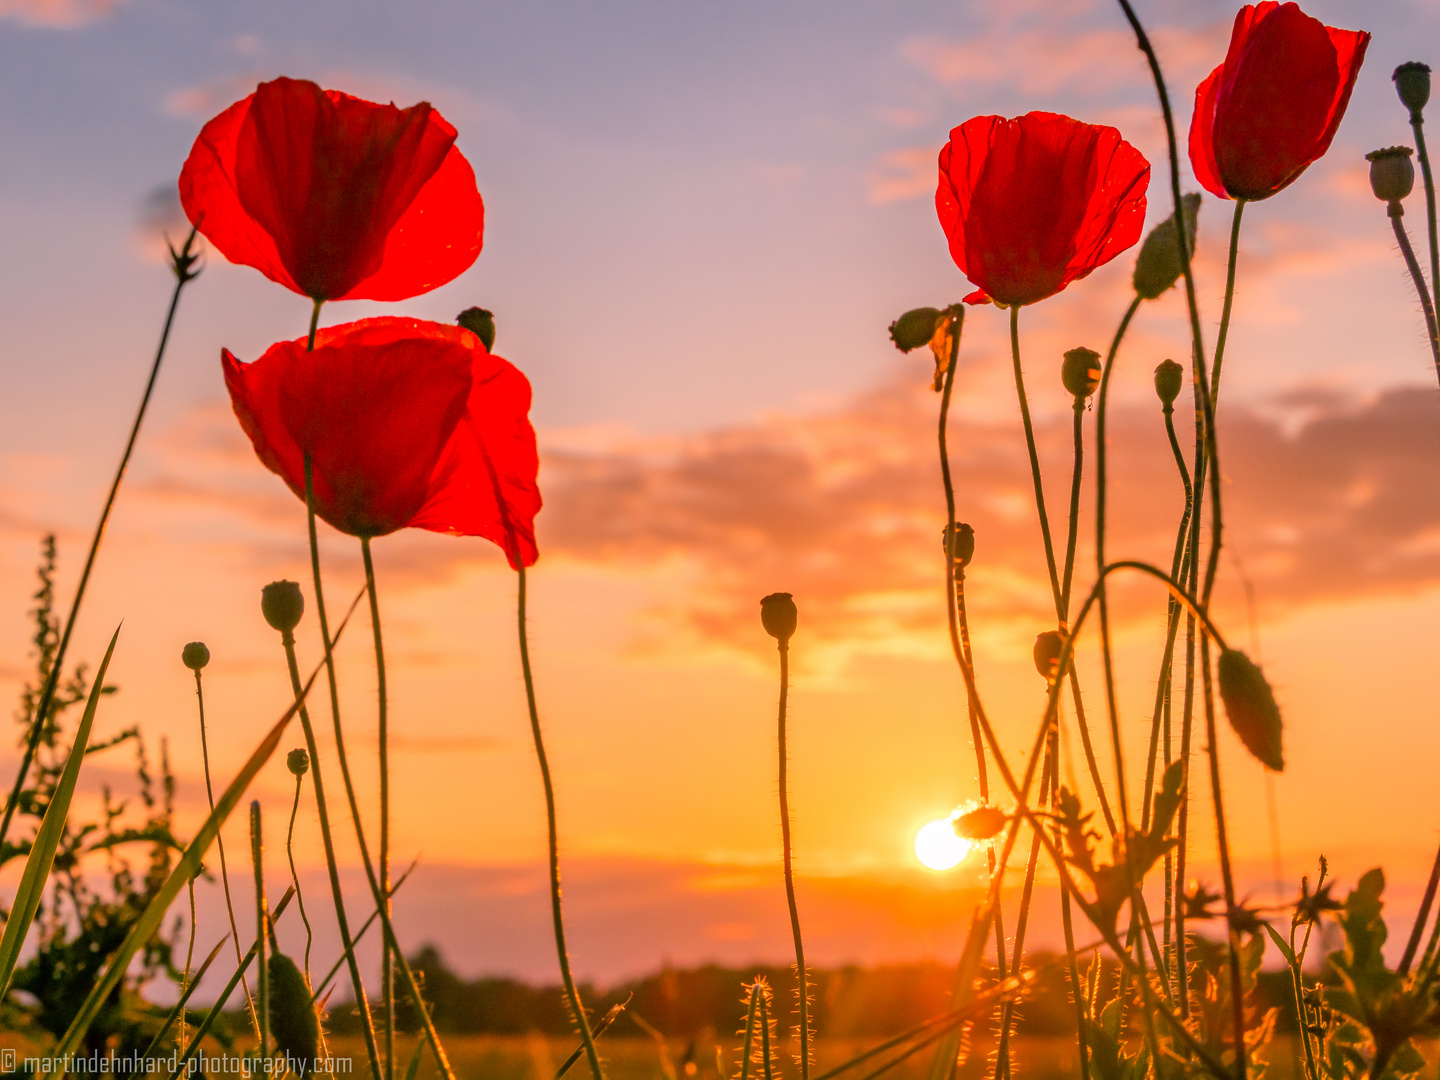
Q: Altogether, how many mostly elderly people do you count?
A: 0